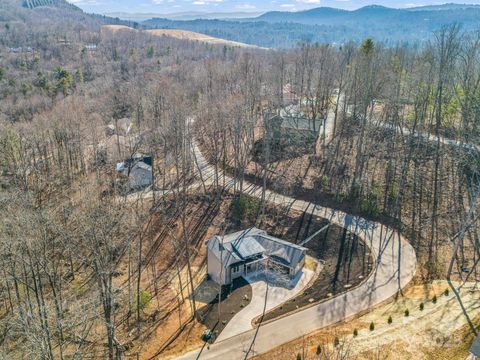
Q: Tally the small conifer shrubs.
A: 10